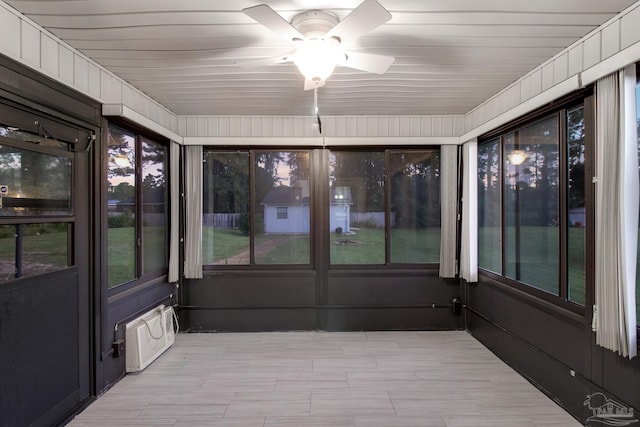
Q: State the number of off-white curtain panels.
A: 5